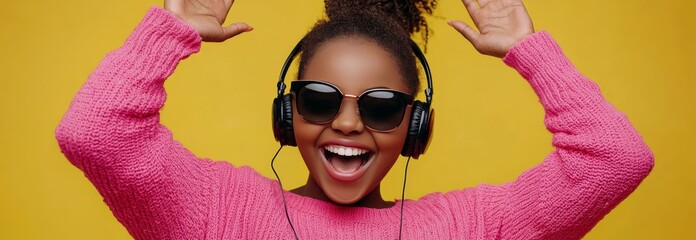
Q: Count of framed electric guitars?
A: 0